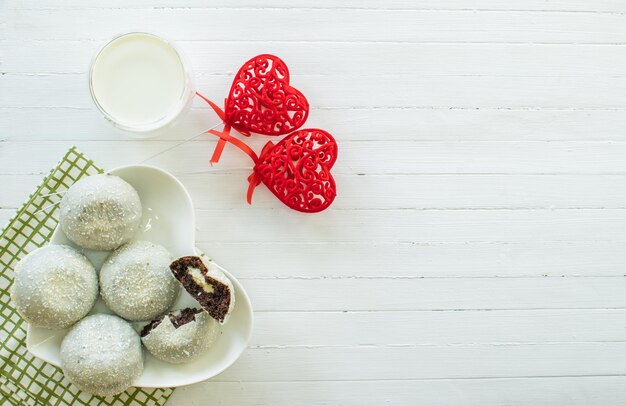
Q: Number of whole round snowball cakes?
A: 4